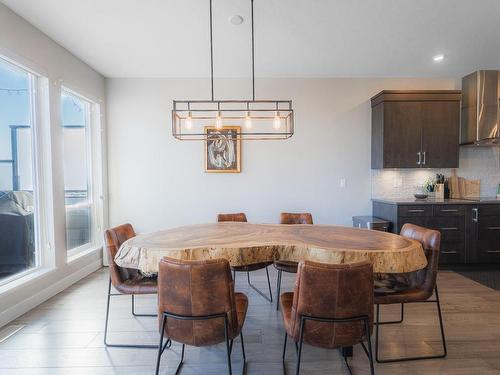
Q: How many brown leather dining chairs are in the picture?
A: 6